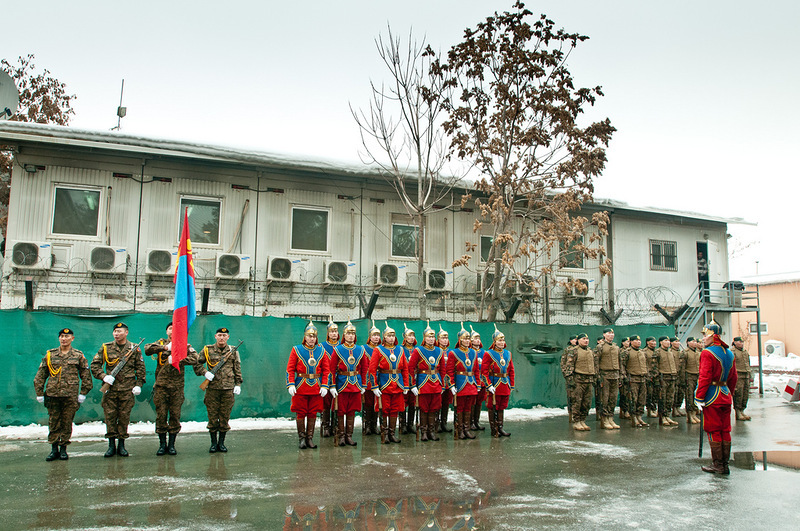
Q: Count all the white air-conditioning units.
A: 12